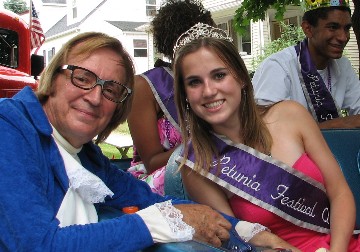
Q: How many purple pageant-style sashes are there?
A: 3